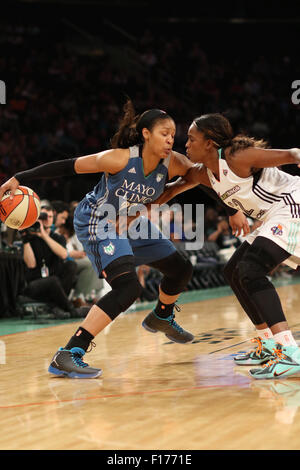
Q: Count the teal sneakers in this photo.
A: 2